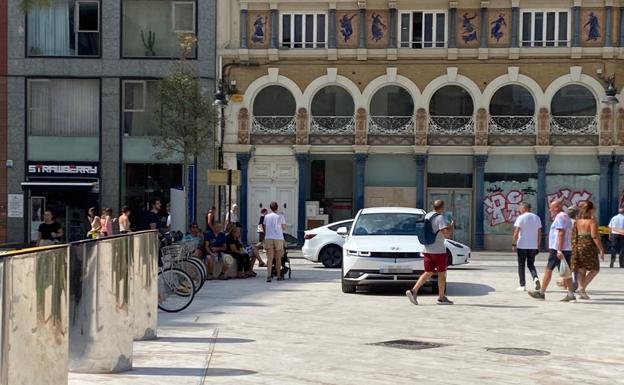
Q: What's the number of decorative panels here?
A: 6